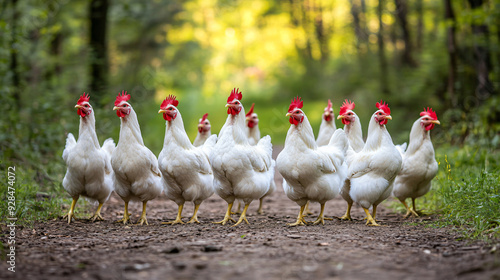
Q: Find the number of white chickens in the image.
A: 11